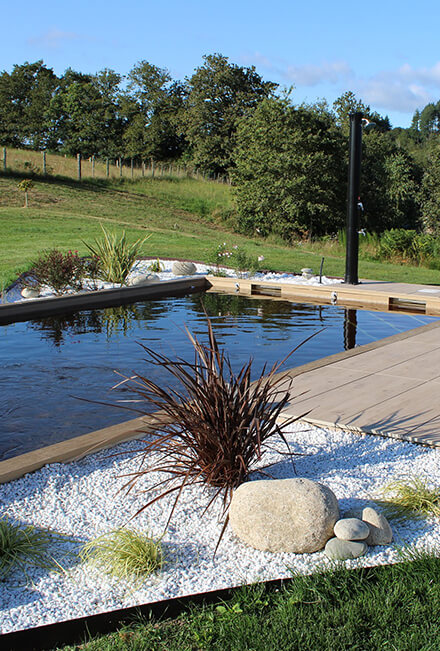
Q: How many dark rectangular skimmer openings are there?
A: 2